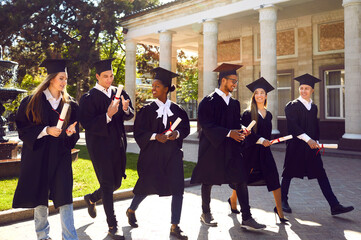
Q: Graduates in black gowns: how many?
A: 6